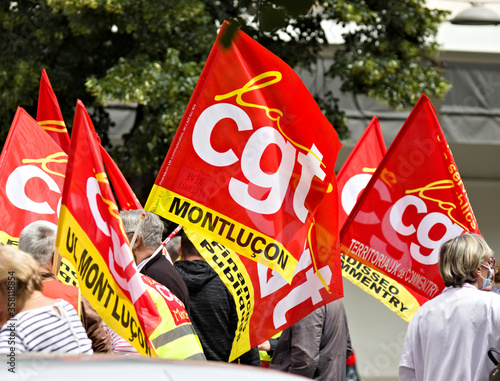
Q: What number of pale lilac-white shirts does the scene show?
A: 1